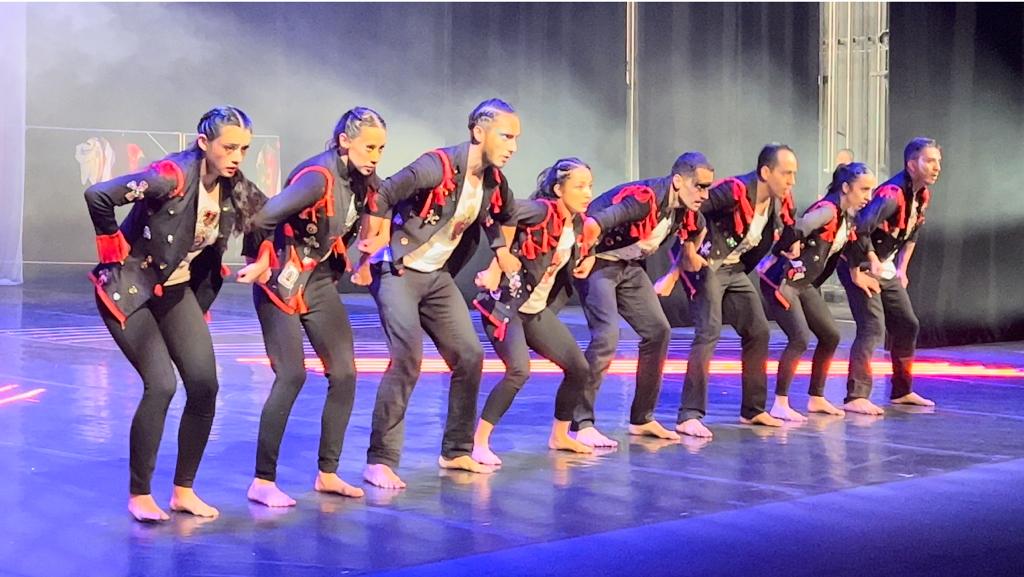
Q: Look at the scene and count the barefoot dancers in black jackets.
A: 8